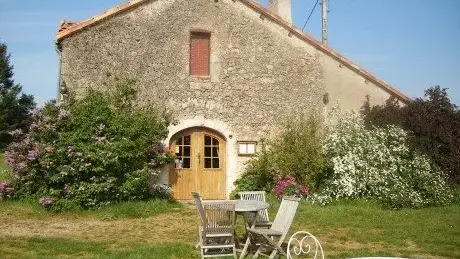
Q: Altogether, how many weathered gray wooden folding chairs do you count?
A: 4